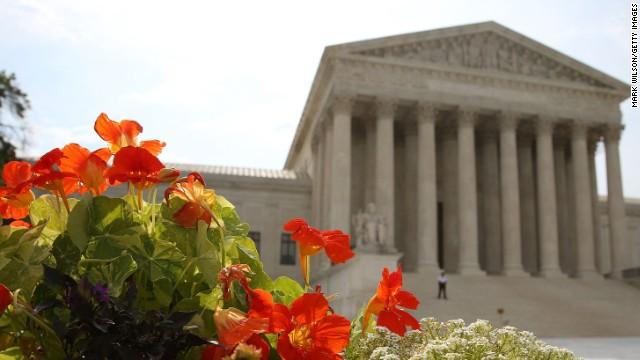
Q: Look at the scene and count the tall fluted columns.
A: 8